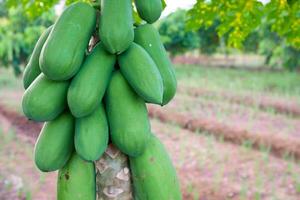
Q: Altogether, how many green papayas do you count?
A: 13